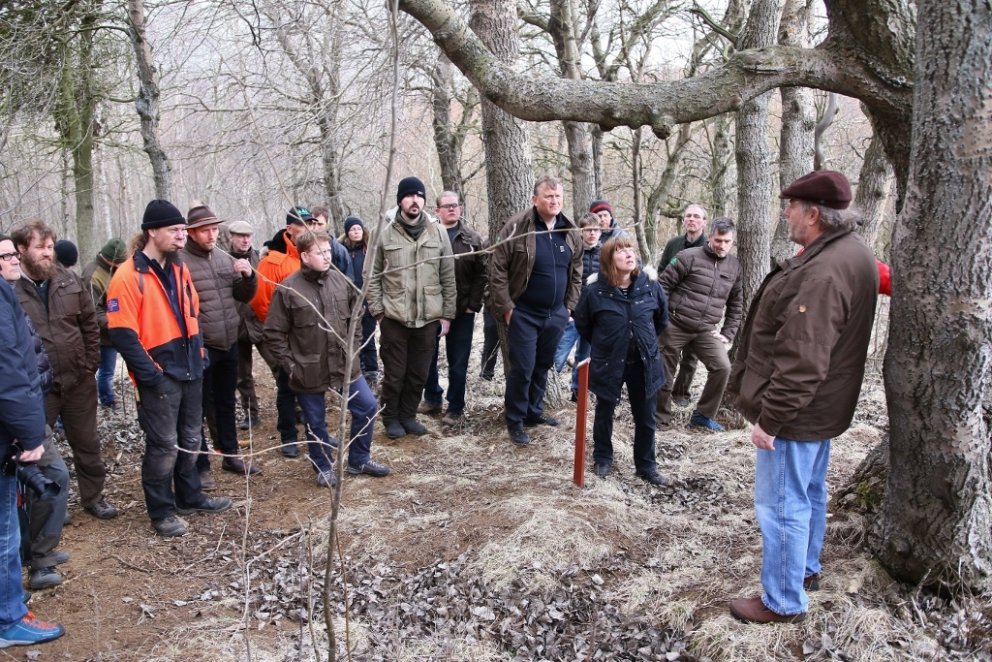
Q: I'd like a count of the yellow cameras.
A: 0